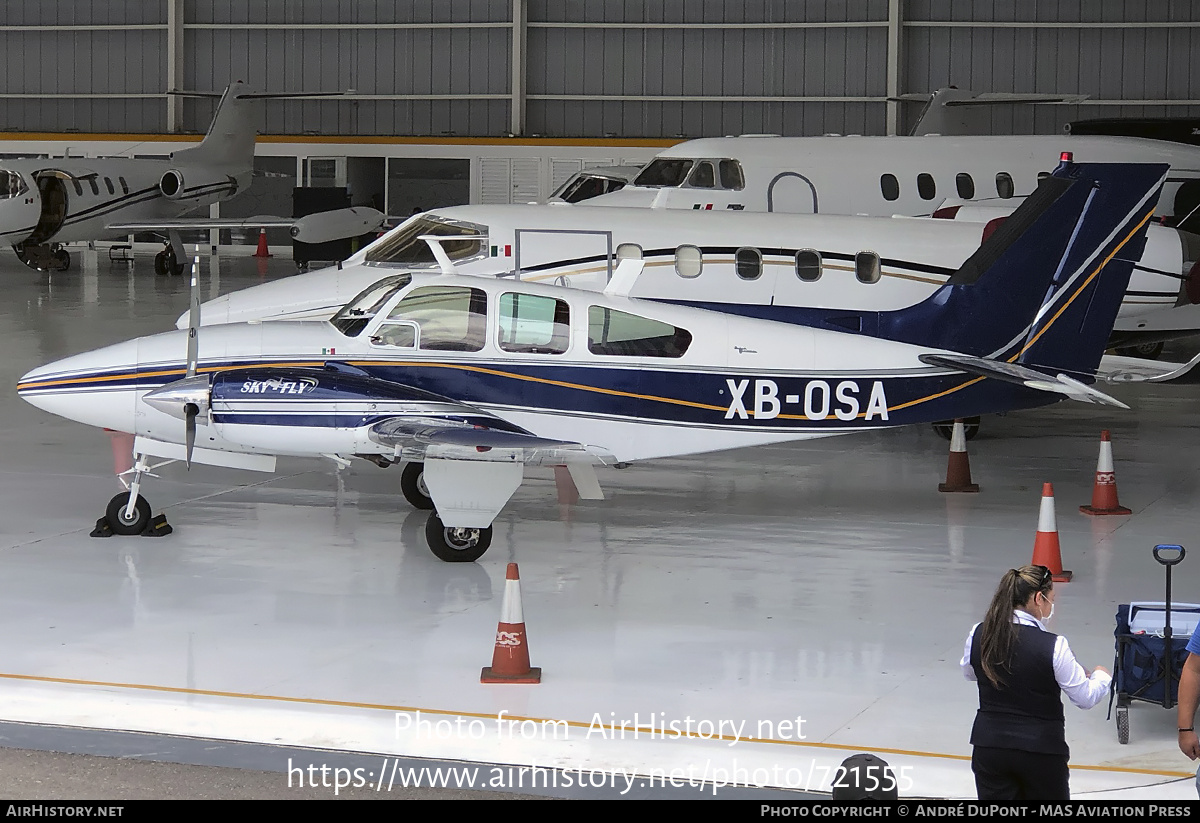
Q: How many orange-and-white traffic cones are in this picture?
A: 5